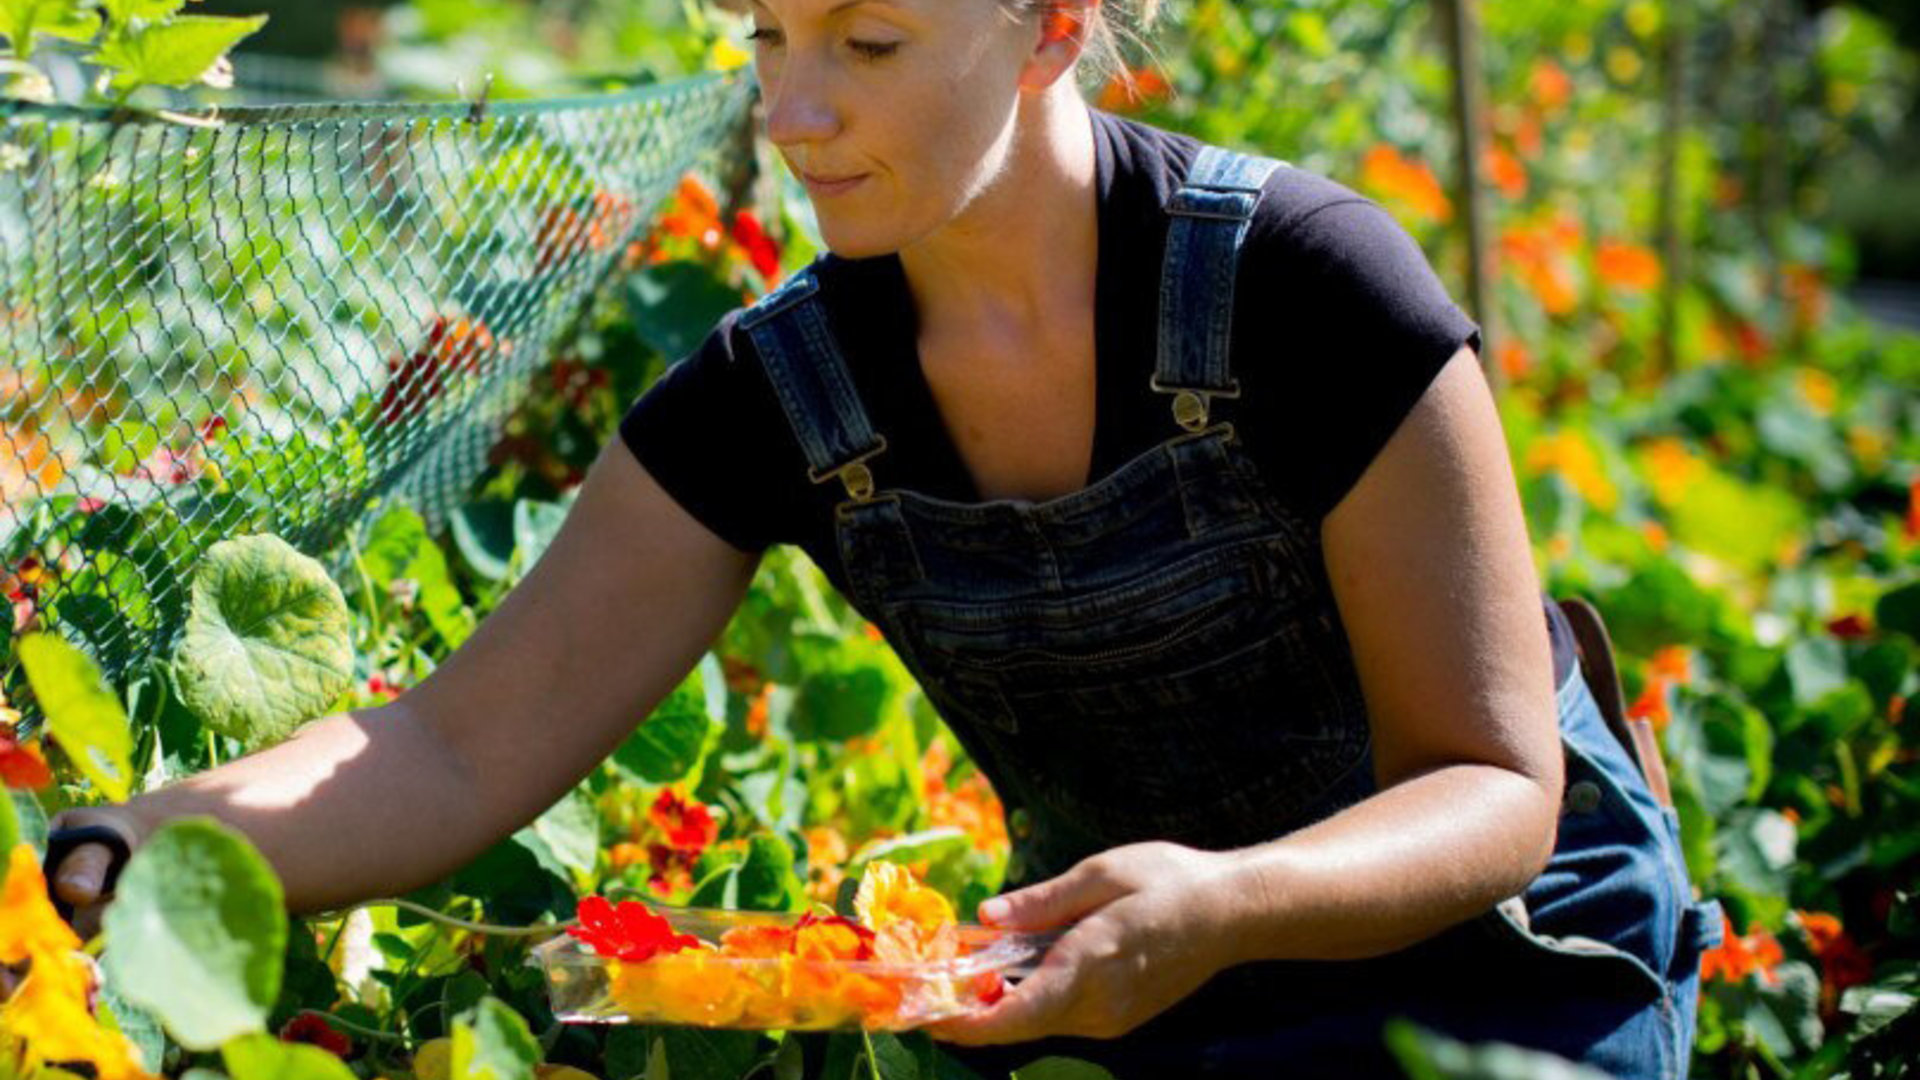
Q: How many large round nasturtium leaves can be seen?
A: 2